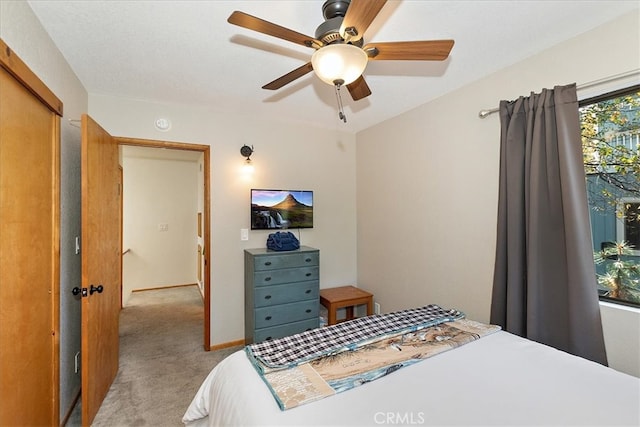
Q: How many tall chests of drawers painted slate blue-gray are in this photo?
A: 1